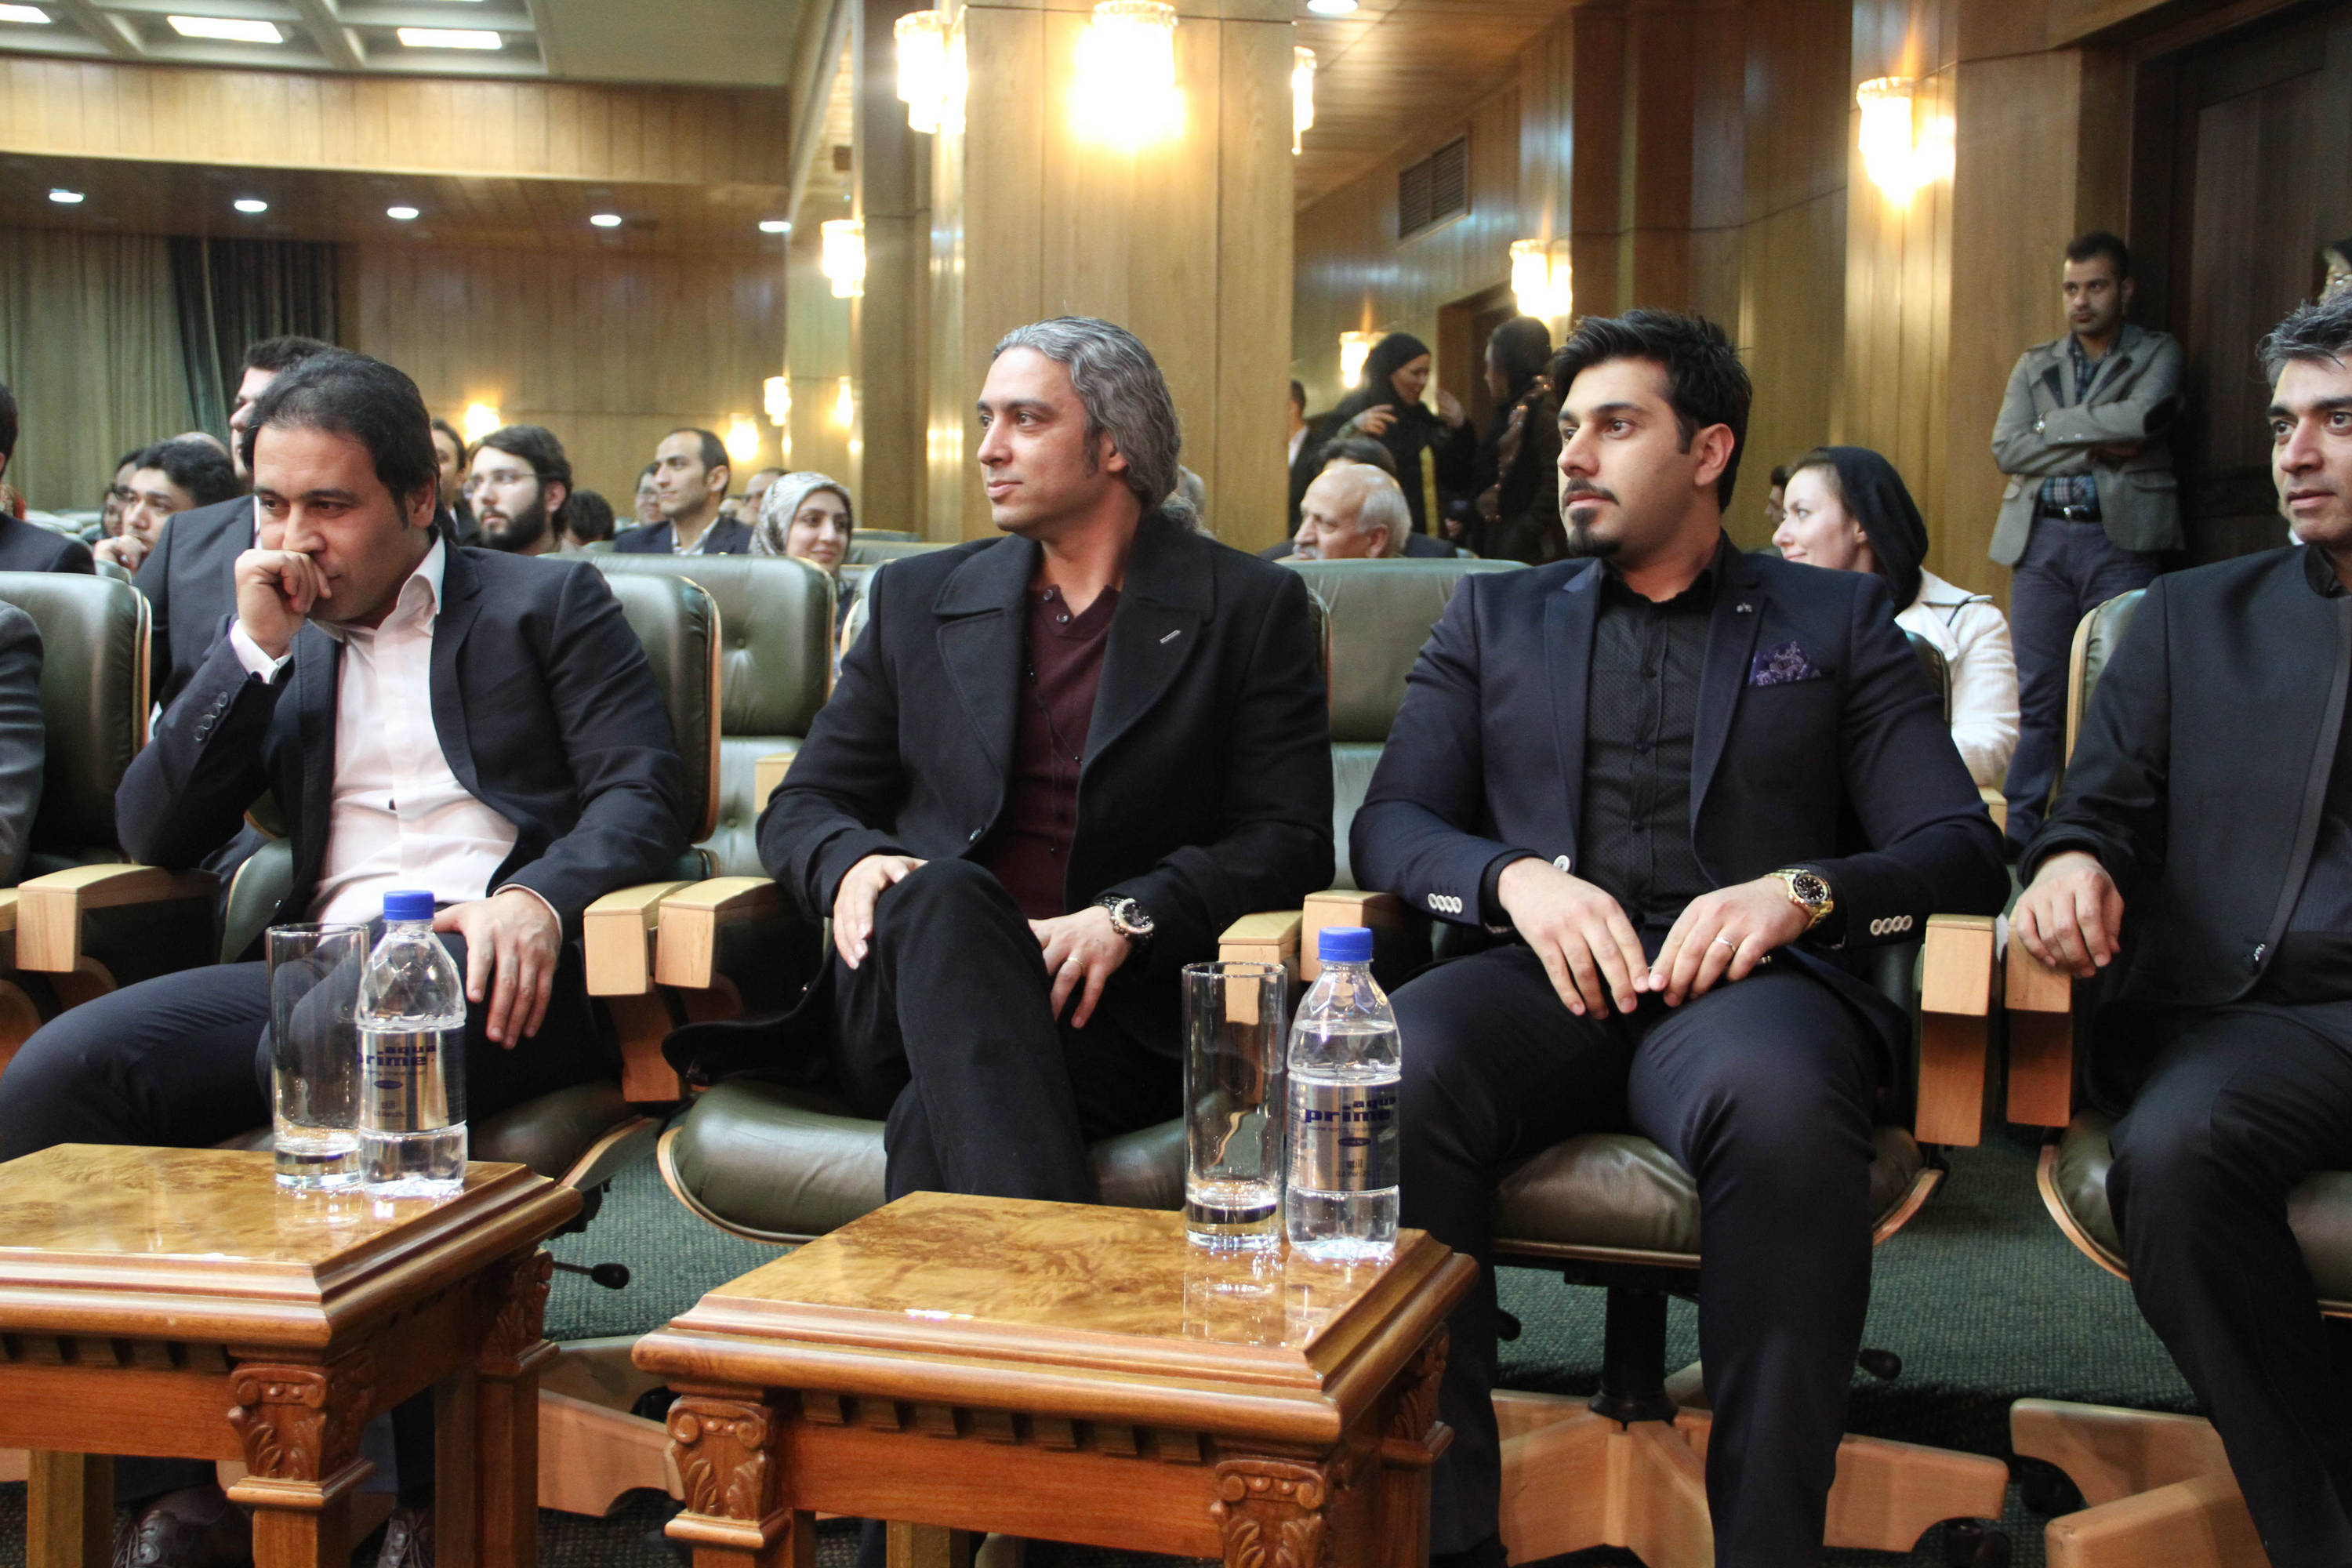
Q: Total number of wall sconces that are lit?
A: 11